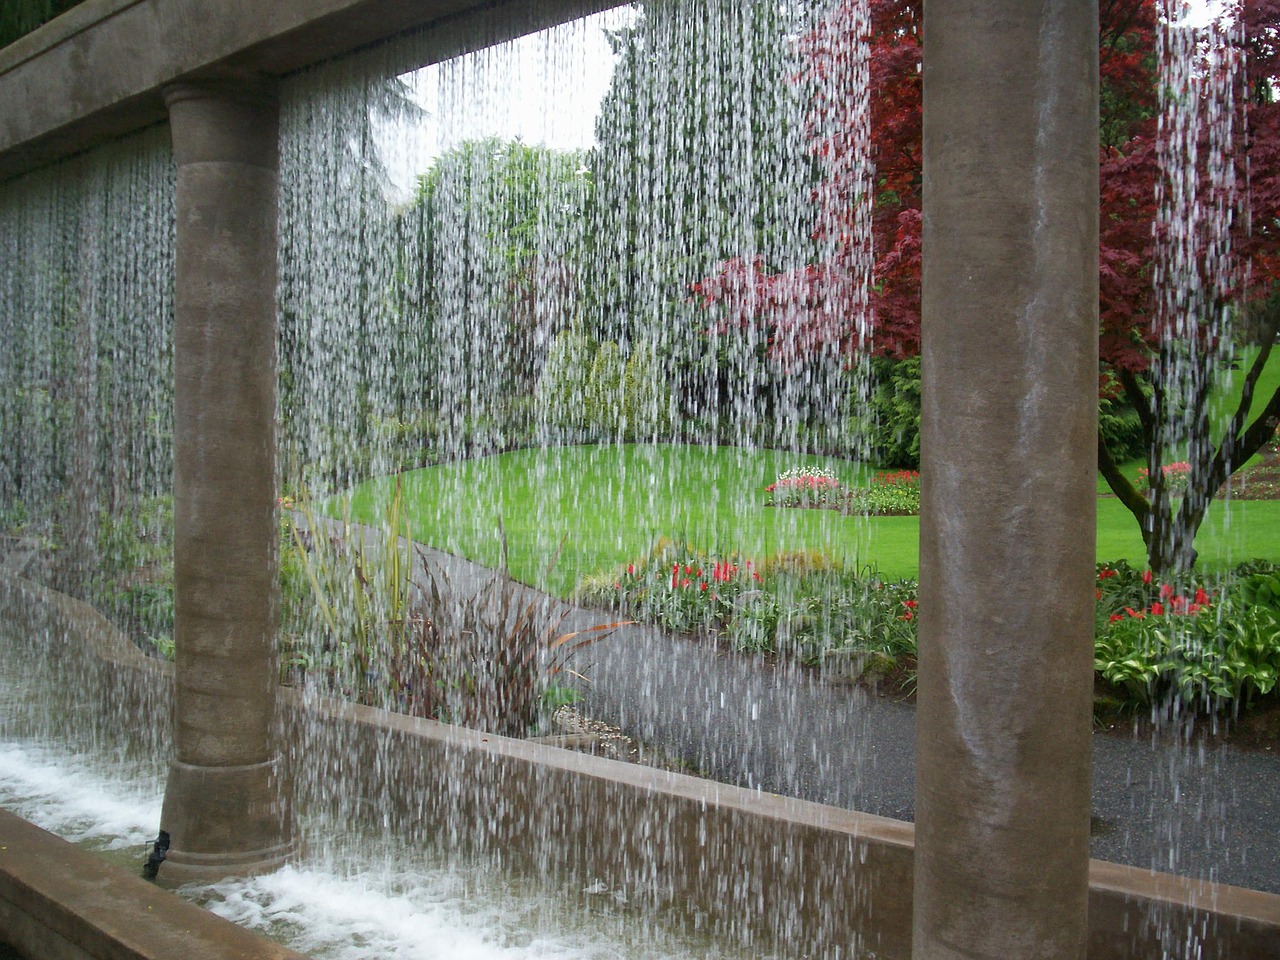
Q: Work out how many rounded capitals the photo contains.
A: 1